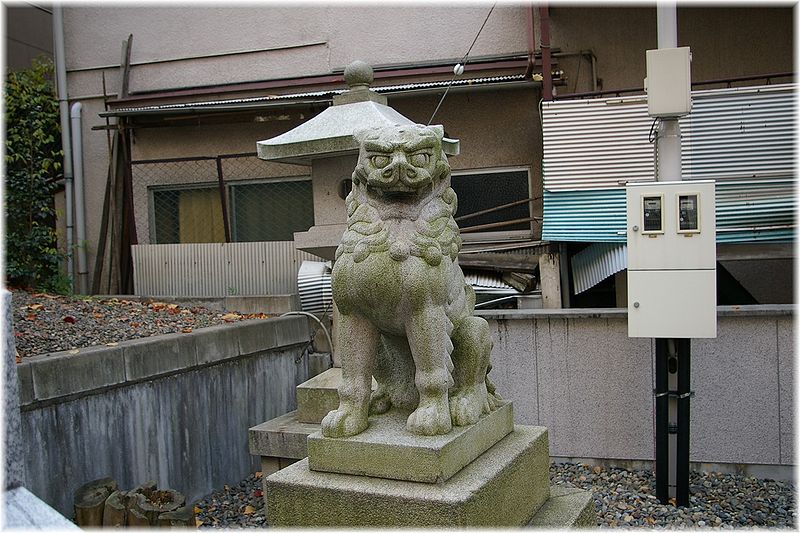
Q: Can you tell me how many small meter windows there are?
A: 2